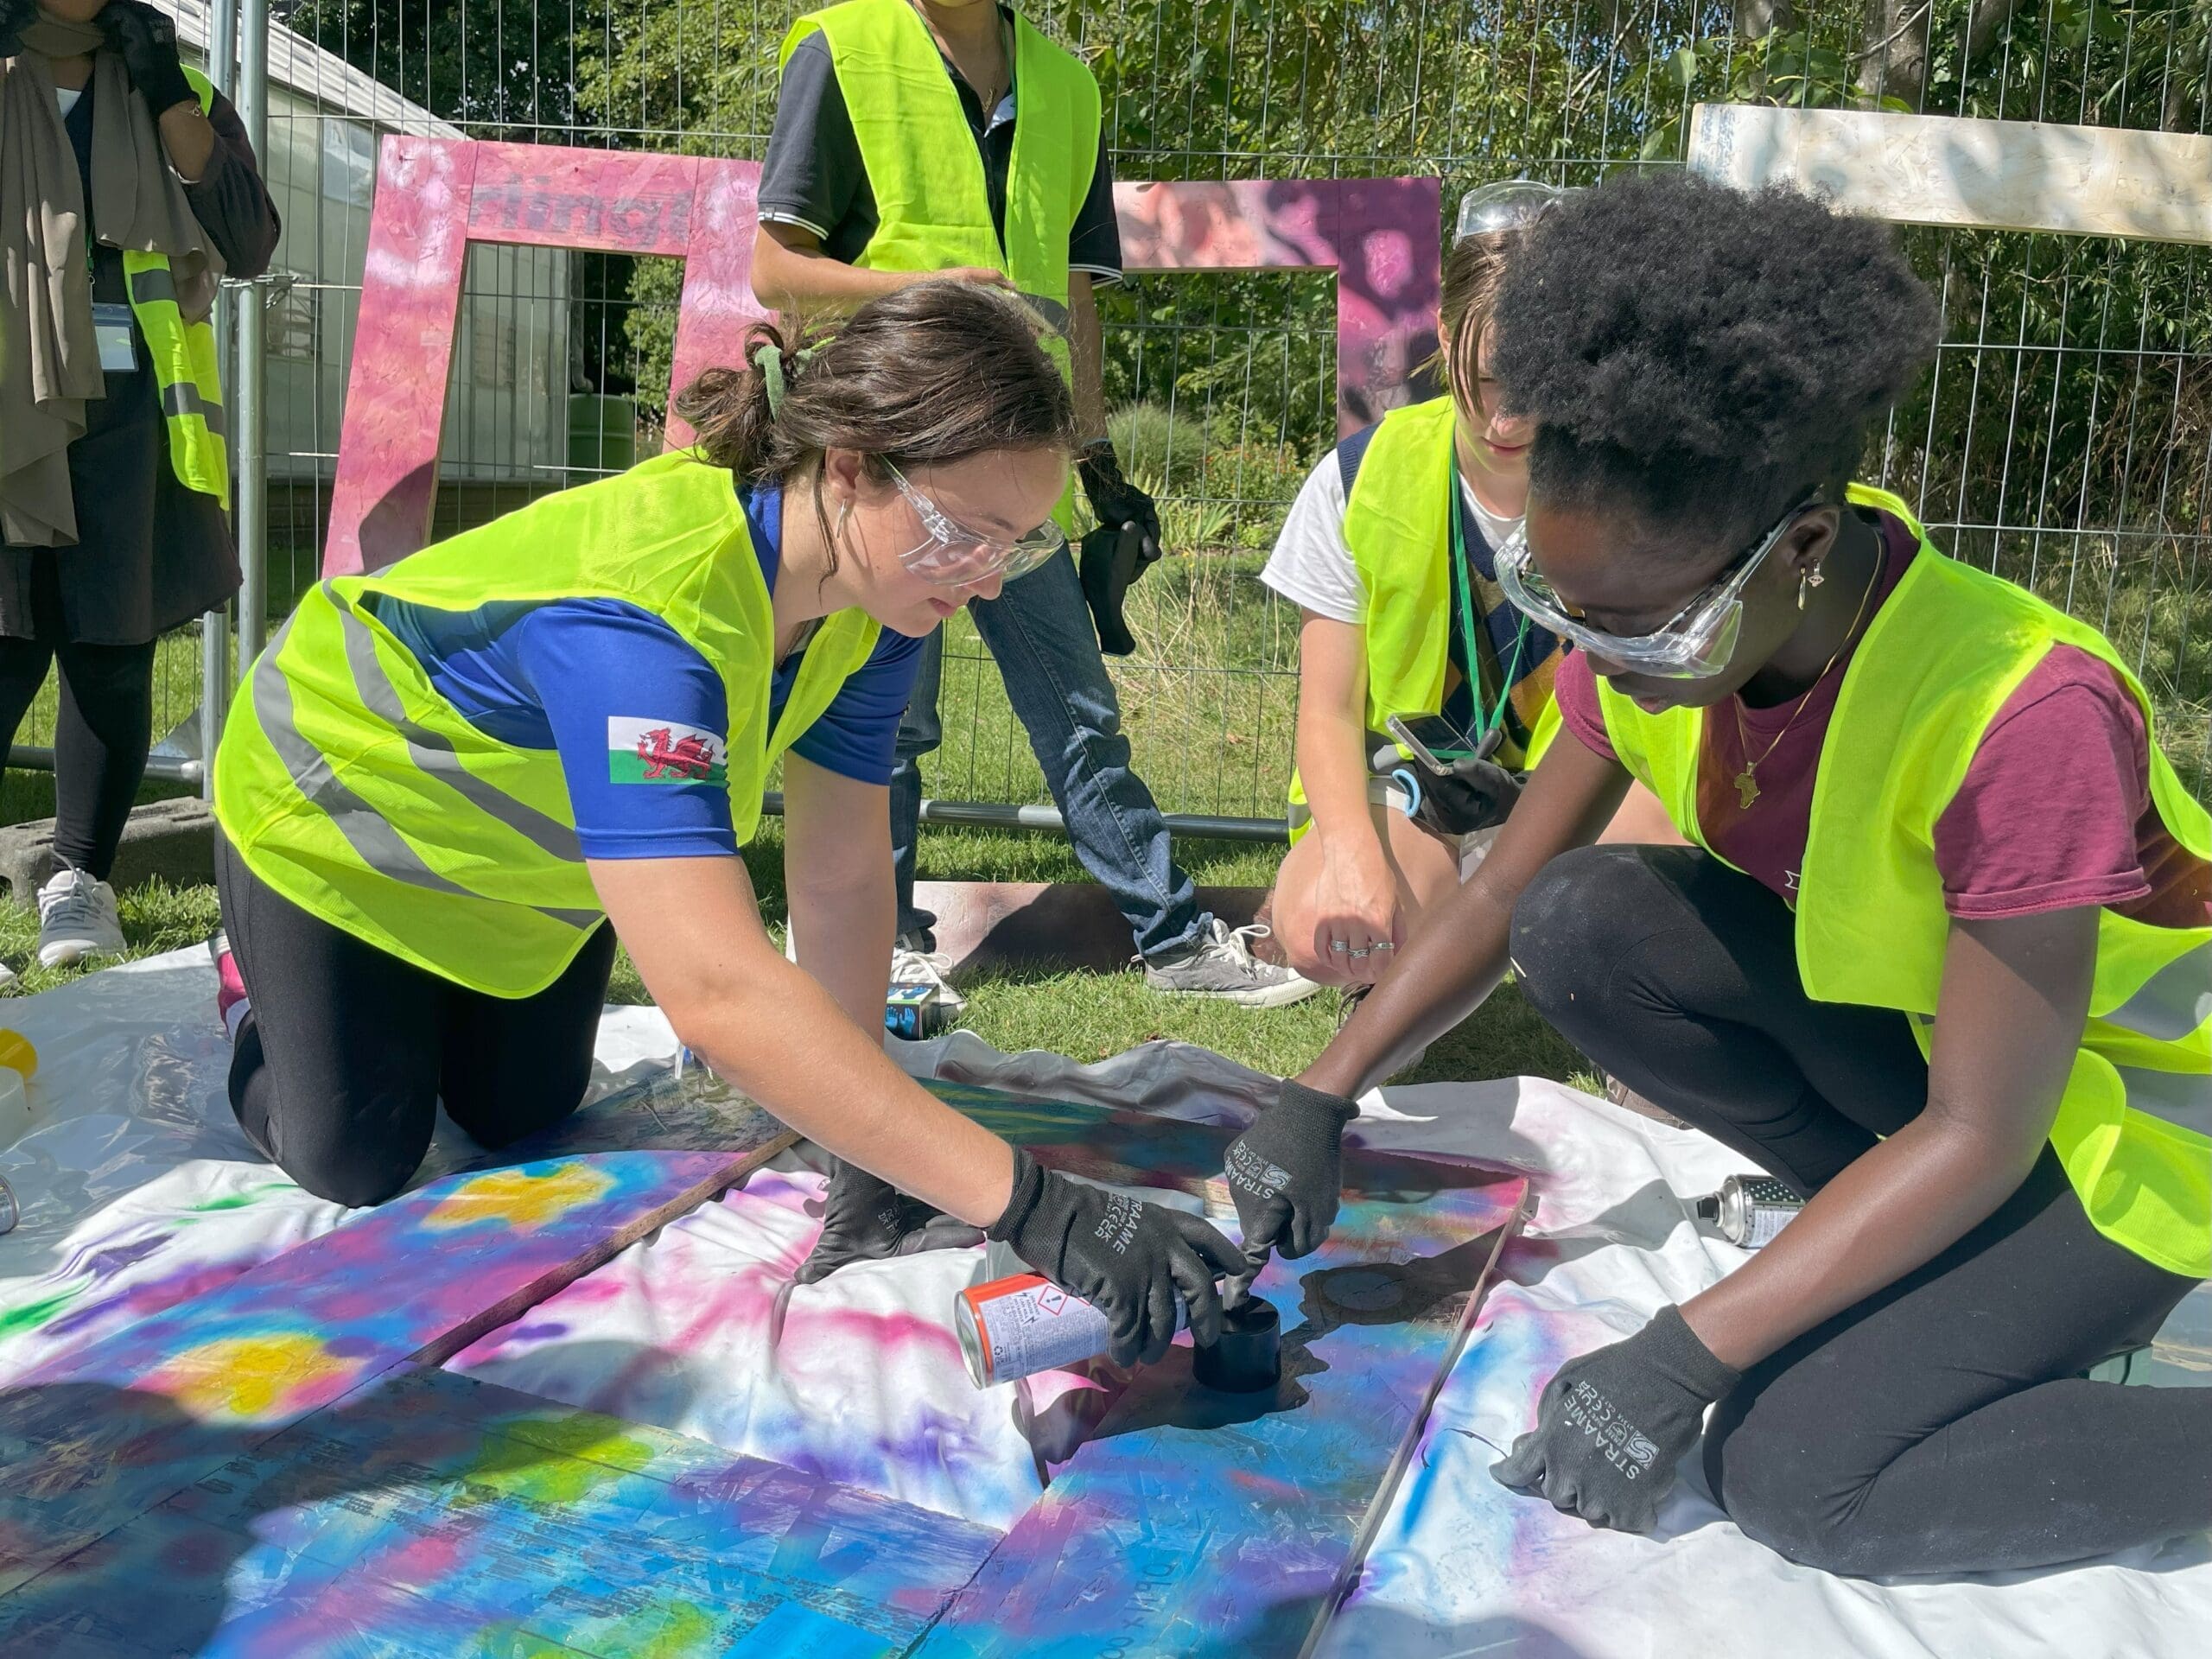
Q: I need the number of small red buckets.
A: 0